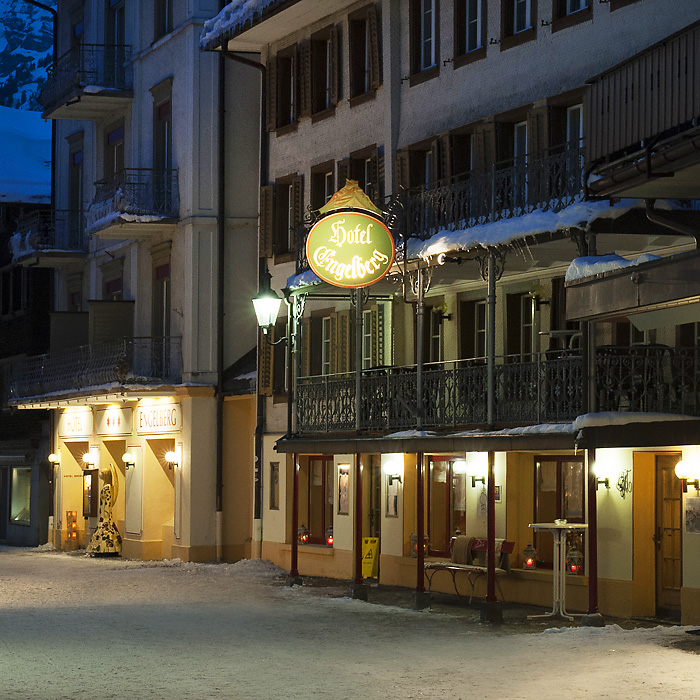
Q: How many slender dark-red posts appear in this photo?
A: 5